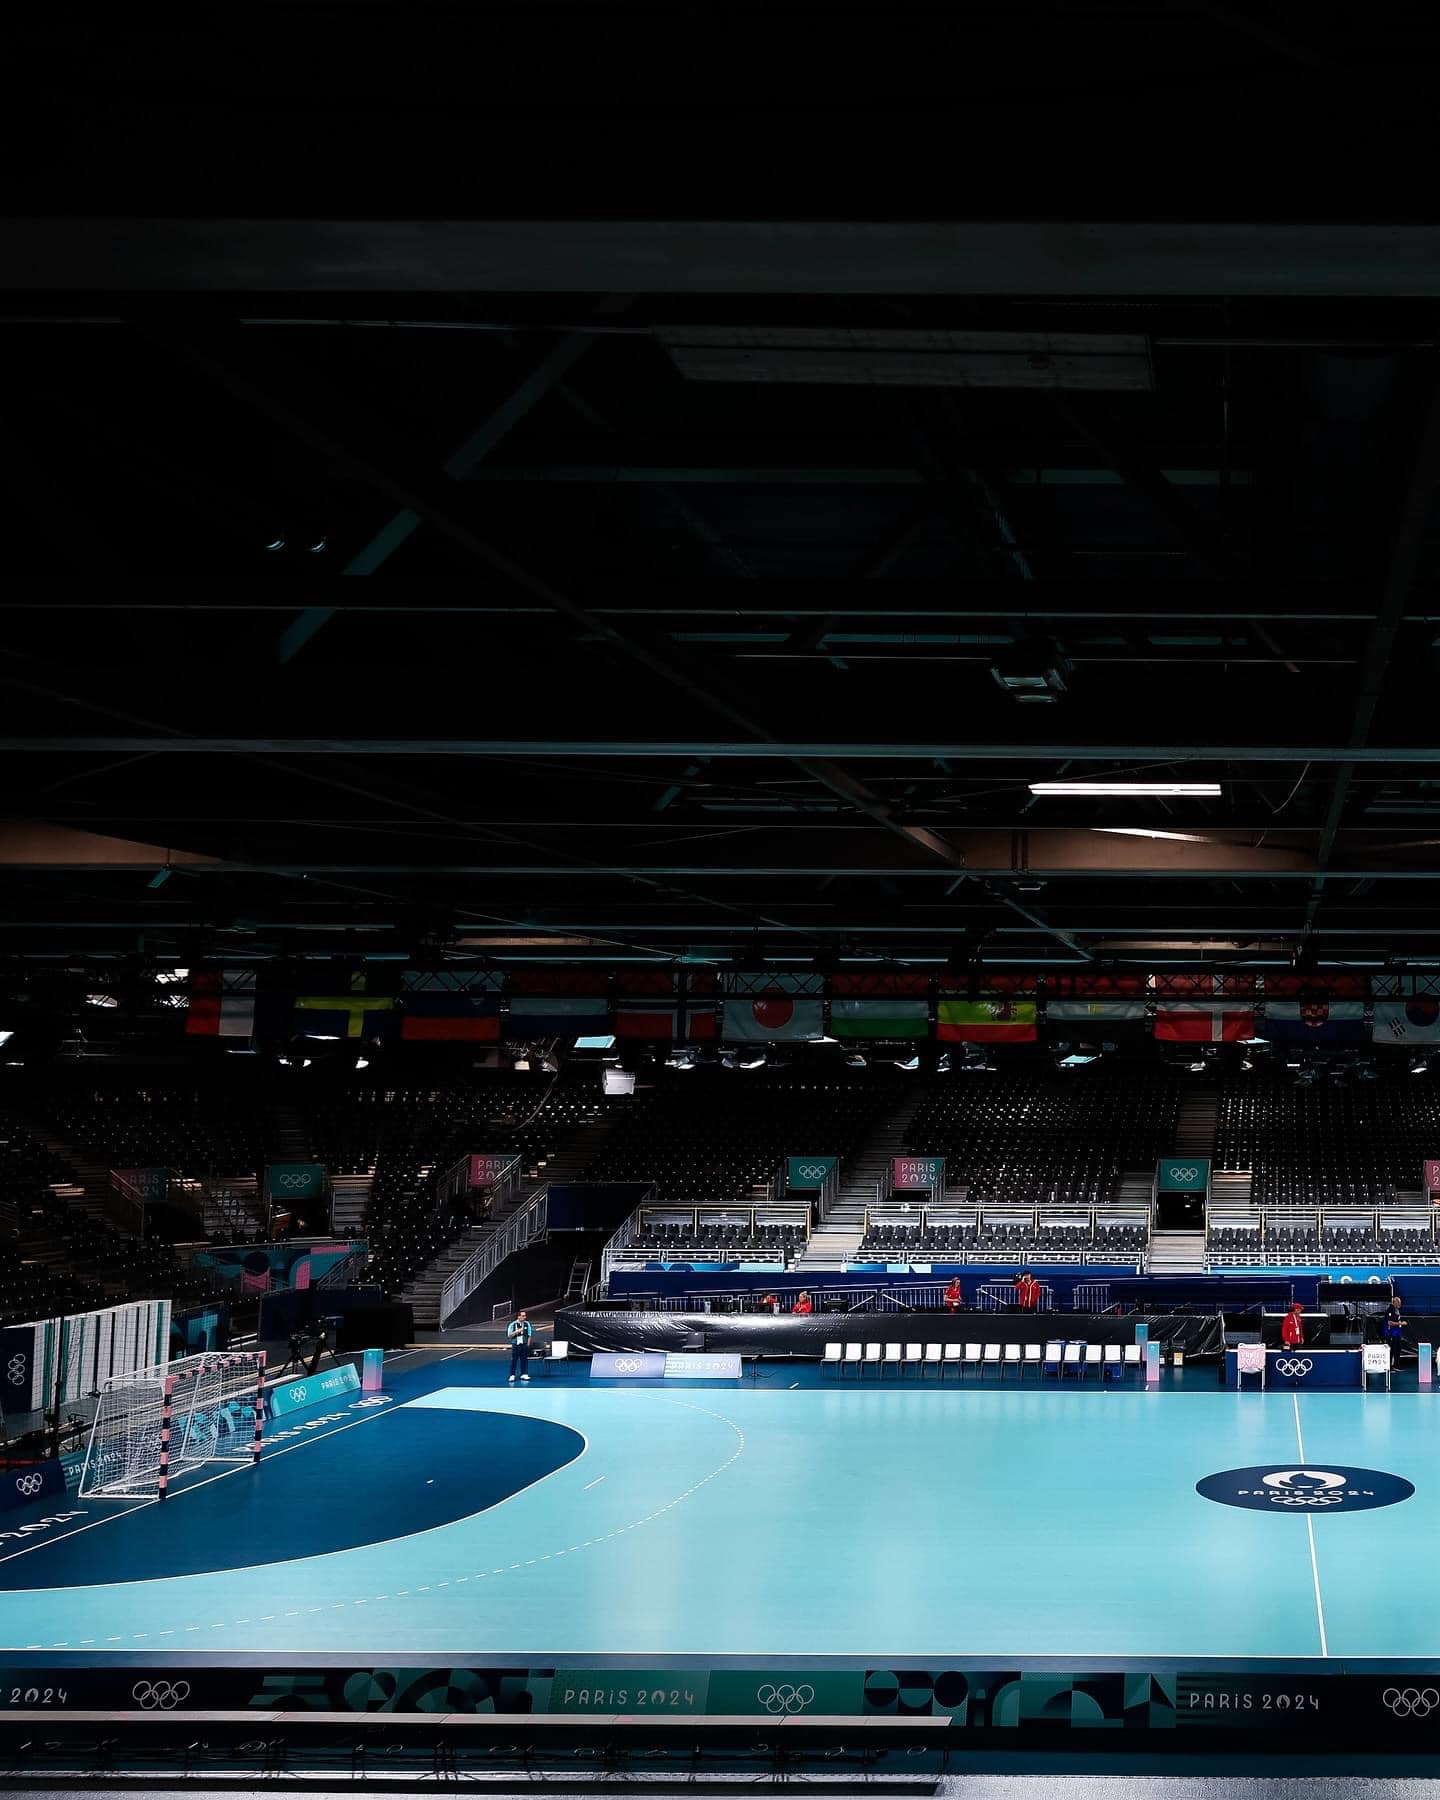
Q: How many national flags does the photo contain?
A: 12